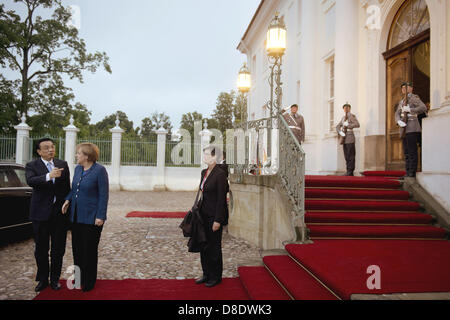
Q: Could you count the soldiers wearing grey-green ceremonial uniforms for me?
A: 3